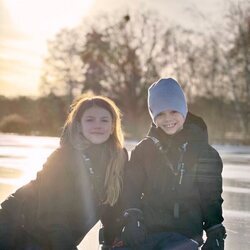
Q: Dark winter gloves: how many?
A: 2